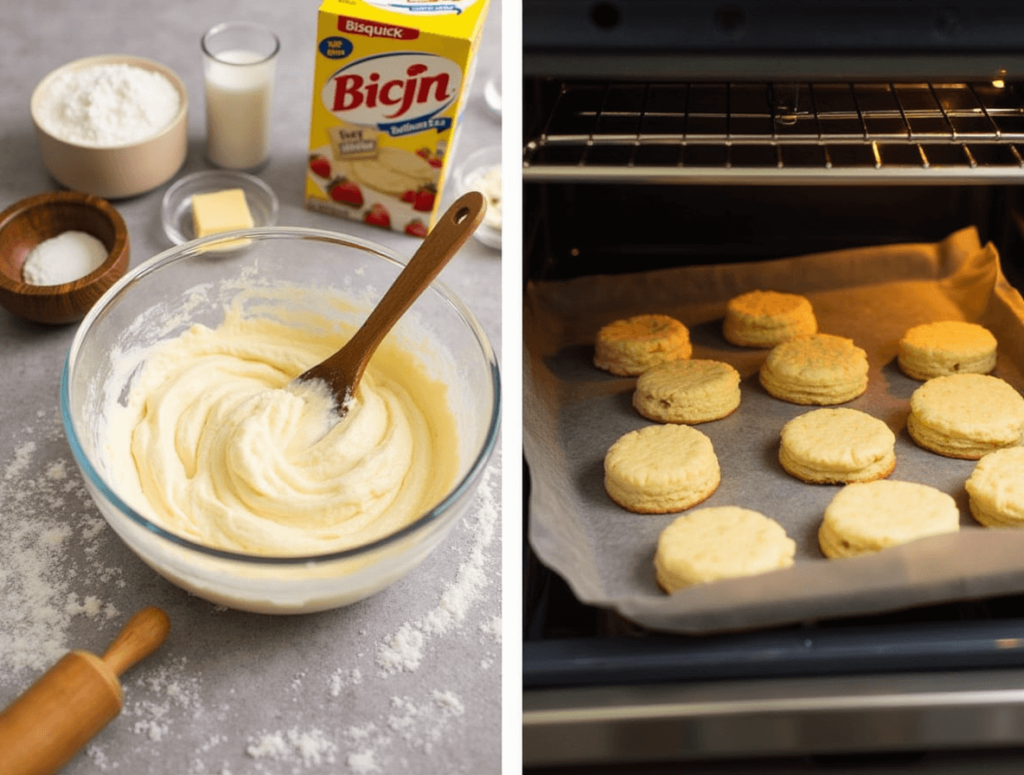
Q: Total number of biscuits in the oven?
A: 11